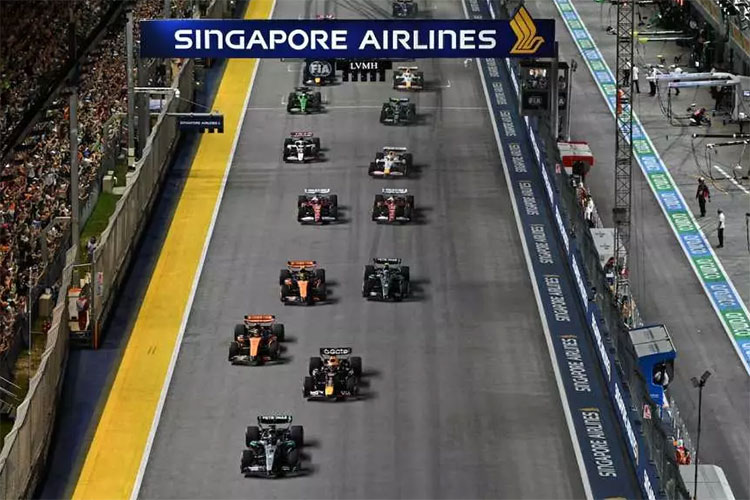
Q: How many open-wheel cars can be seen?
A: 14